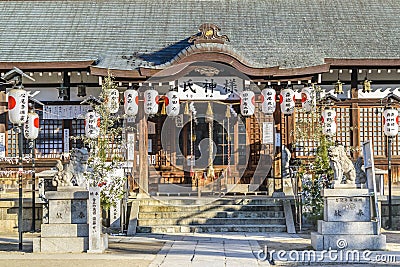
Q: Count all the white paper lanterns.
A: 13